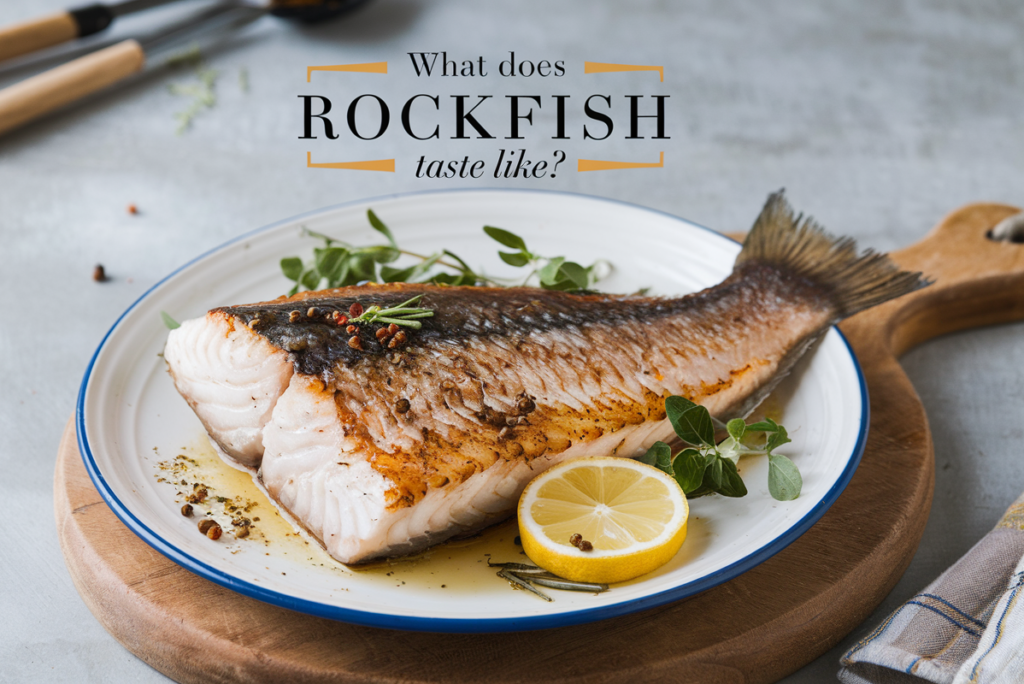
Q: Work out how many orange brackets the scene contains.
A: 4